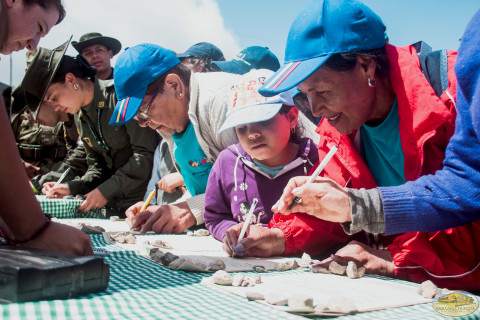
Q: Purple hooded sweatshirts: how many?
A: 1